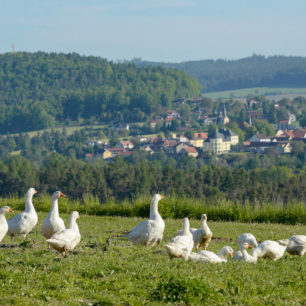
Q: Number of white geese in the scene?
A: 12